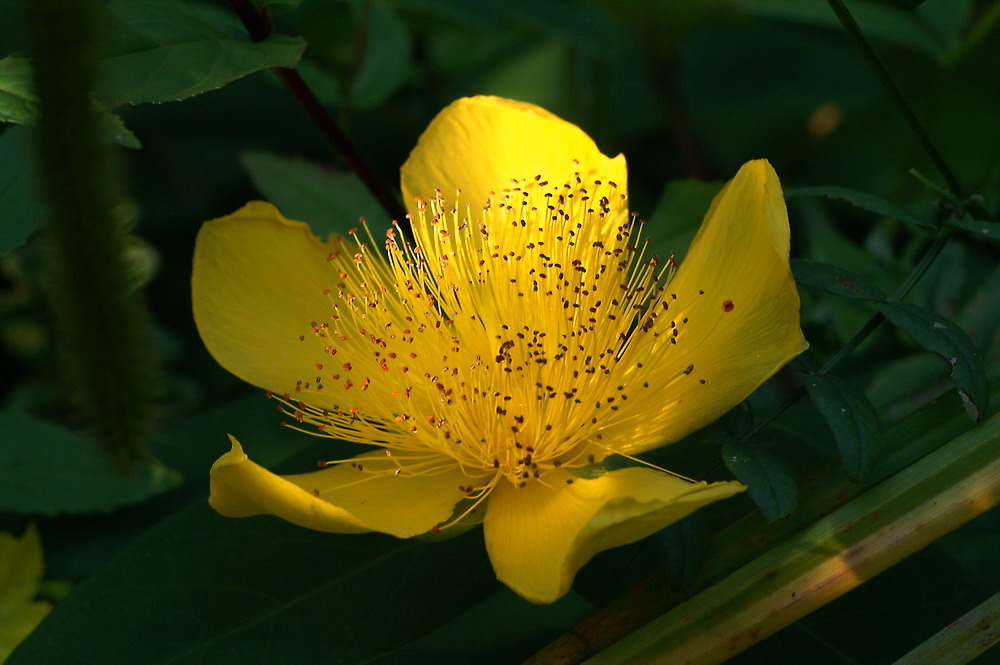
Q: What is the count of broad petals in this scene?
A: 5